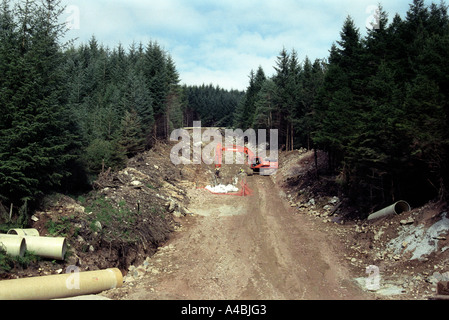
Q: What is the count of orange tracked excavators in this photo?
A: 1